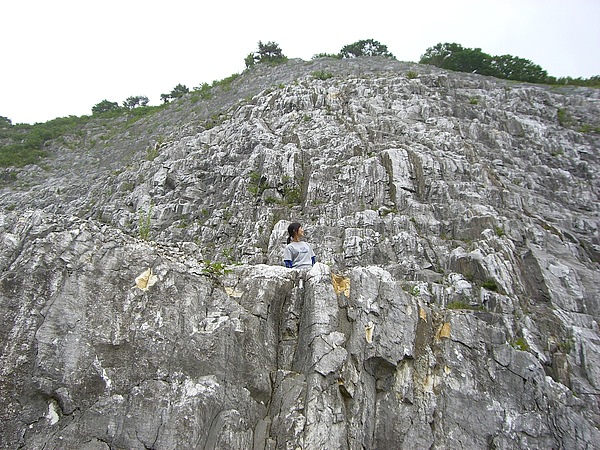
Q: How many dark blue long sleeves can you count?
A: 2